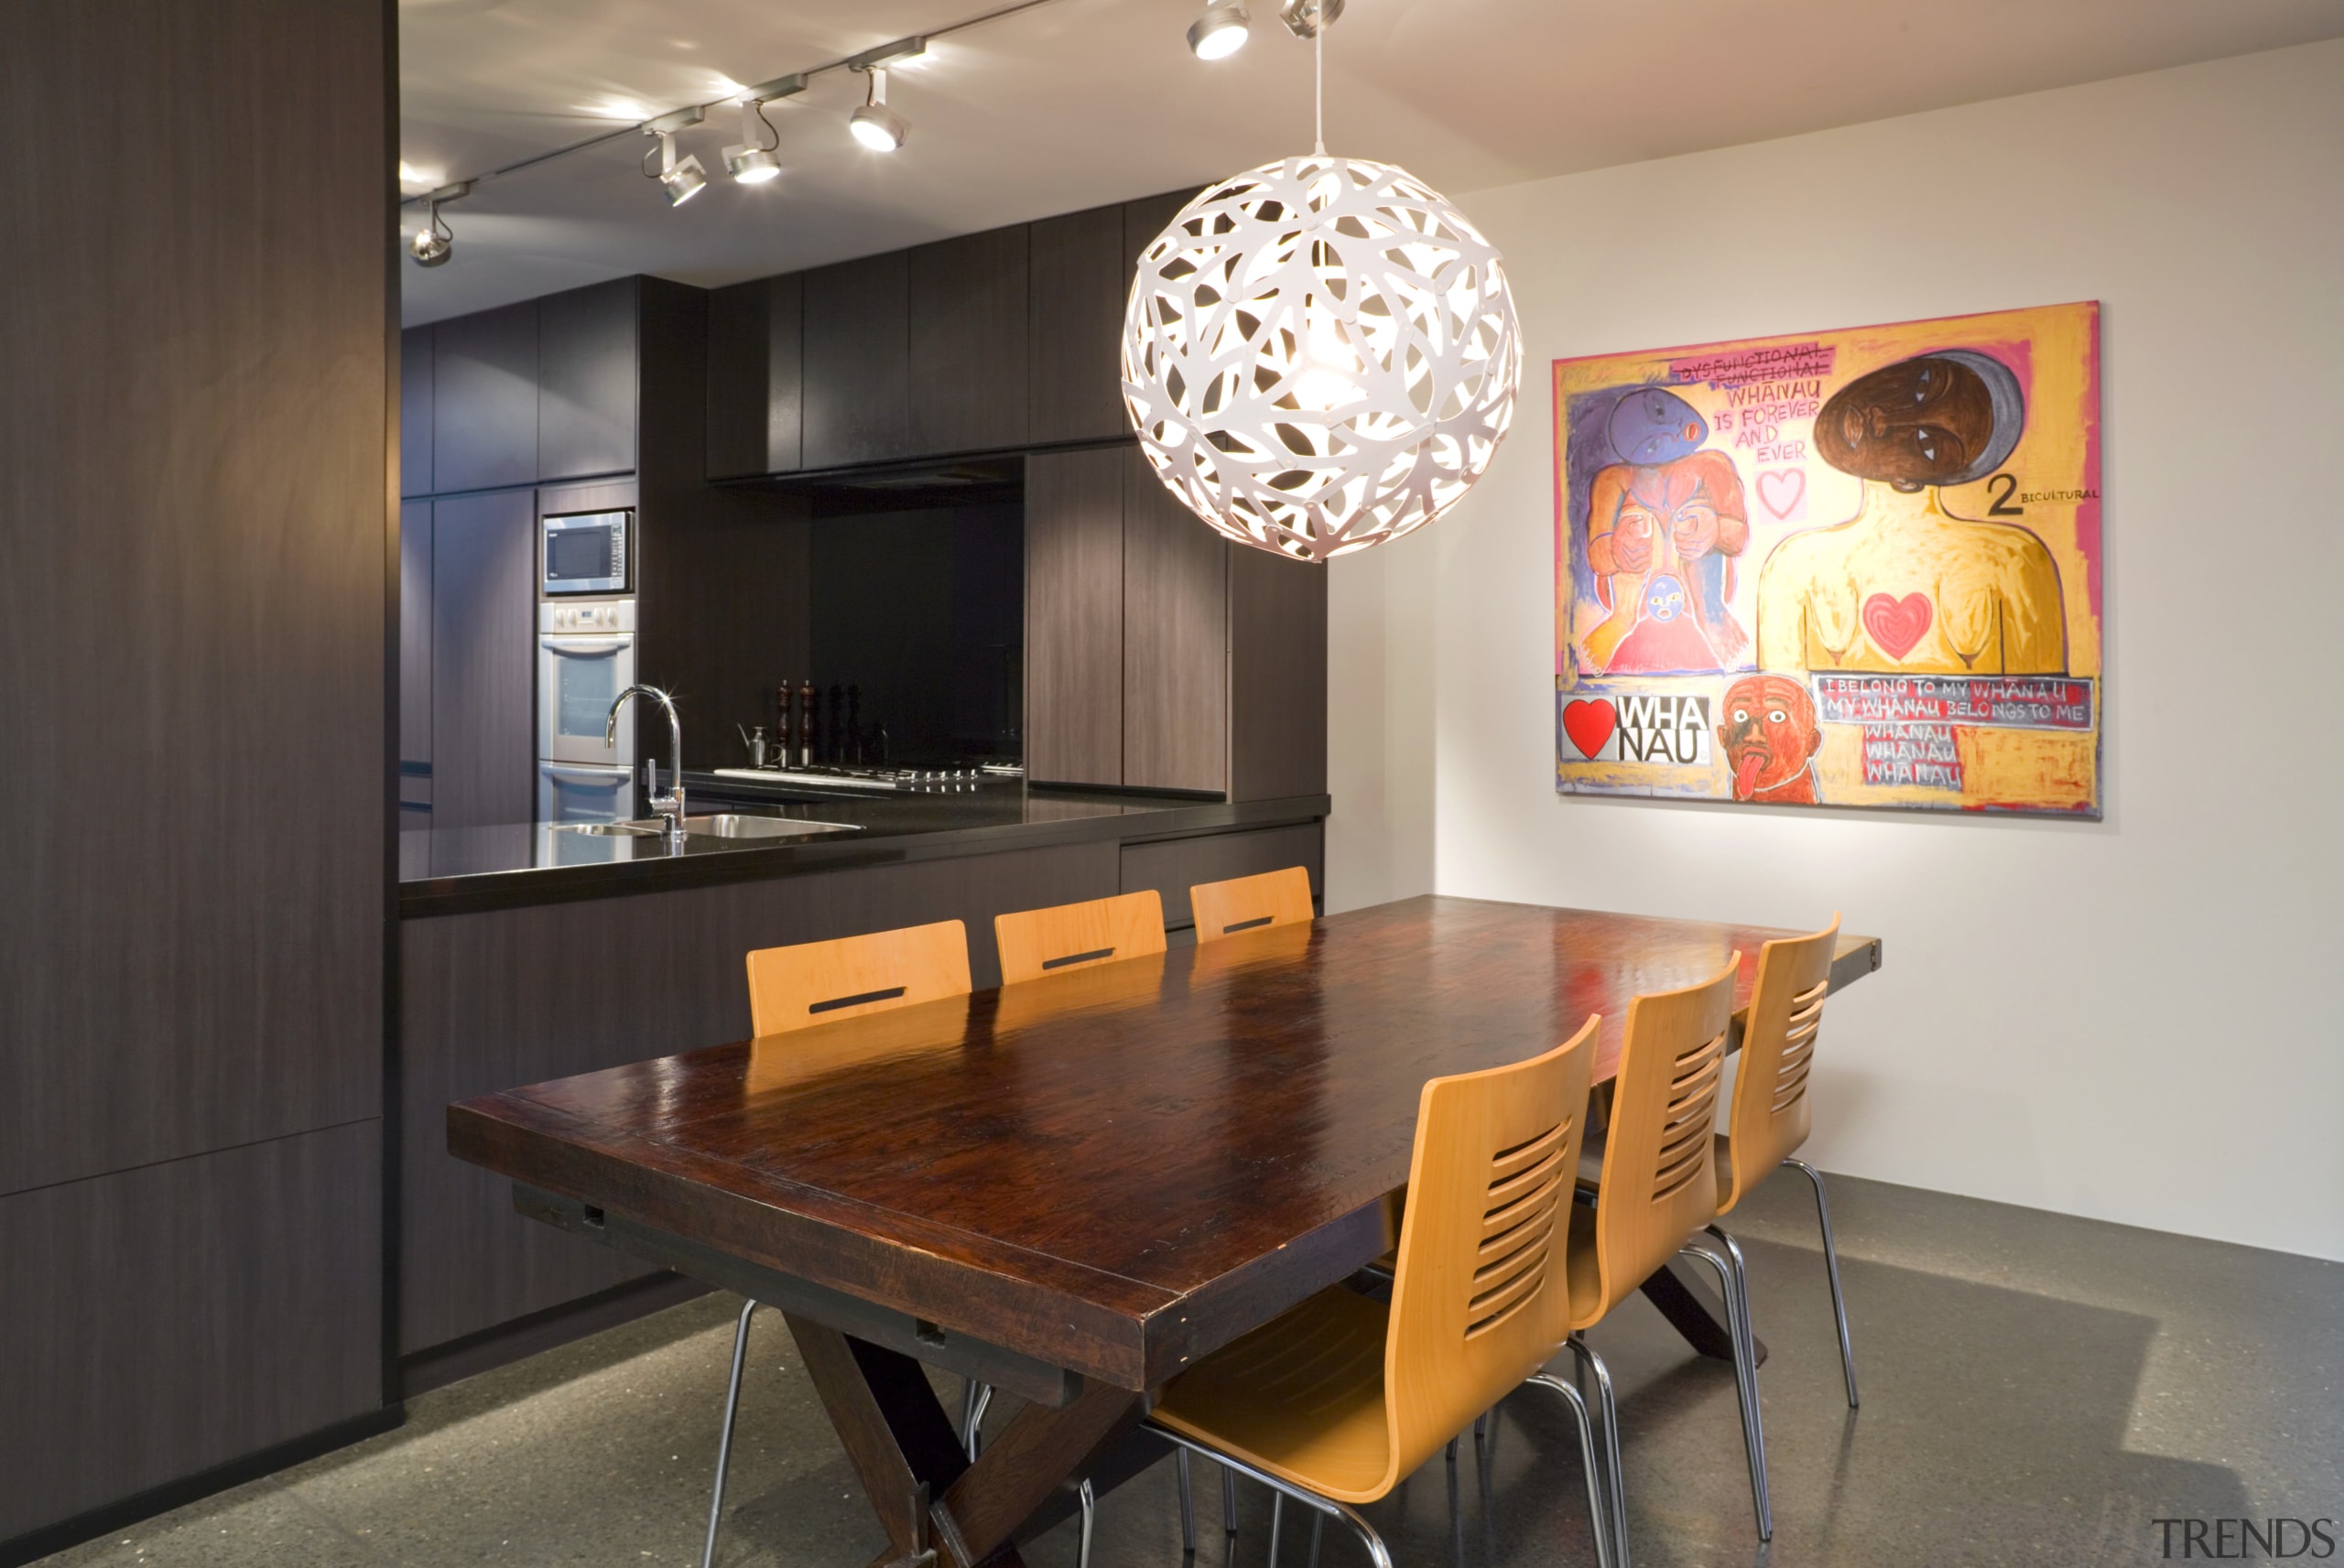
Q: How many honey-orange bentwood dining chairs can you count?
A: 6